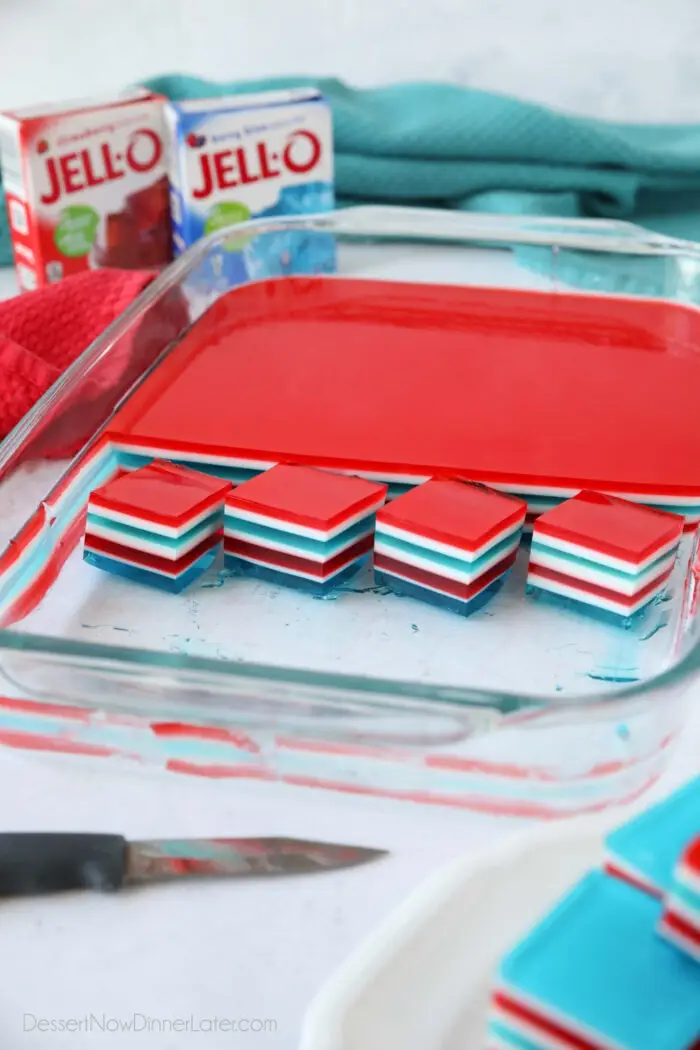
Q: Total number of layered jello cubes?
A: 7